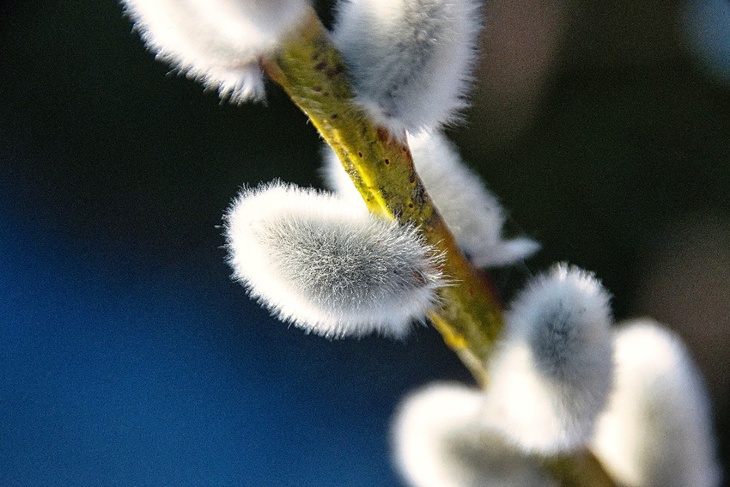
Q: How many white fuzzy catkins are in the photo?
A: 7